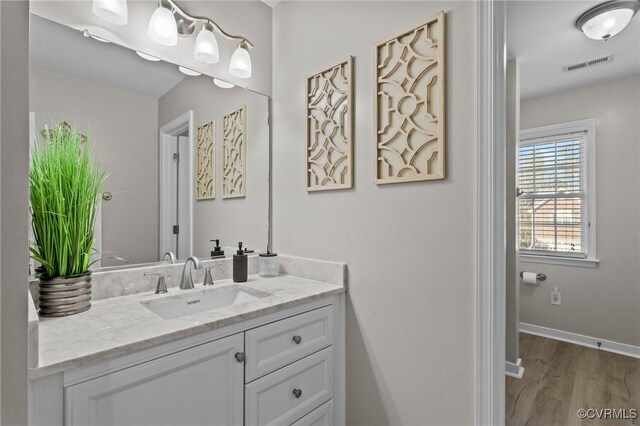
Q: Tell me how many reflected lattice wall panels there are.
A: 2